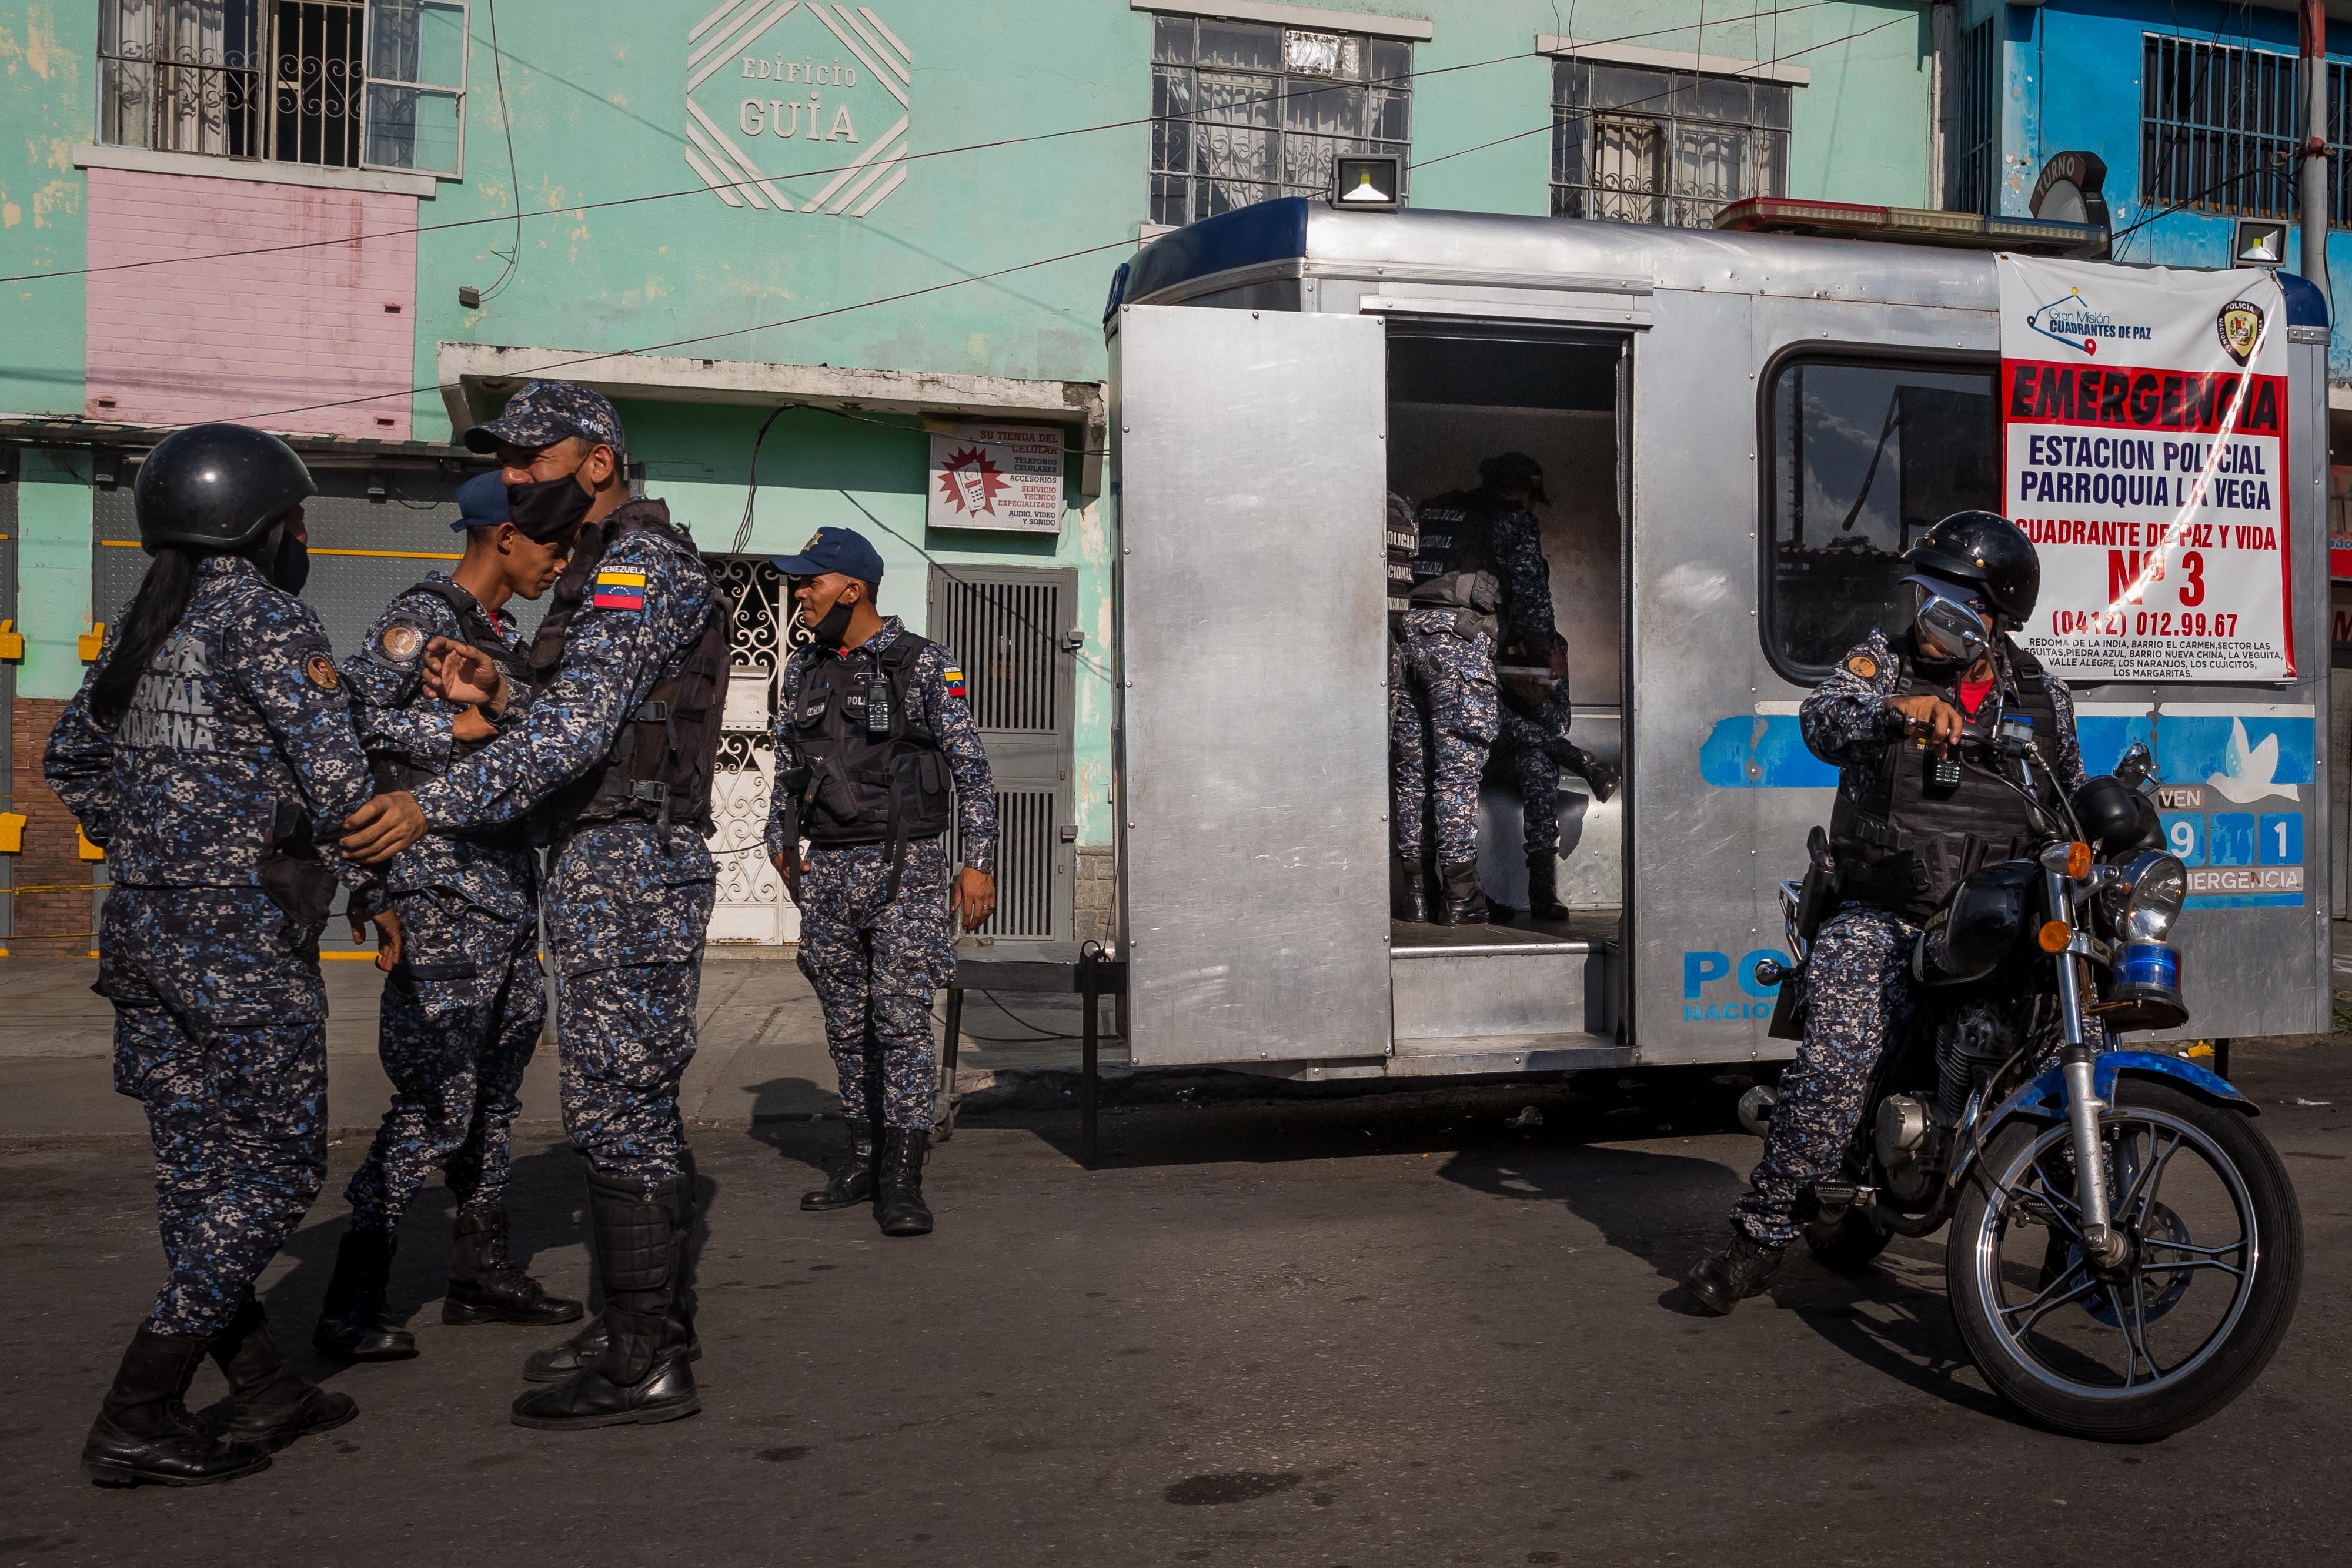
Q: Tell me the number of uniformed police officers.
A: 8